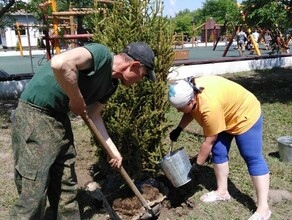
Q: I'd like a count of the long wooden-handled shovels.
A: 1